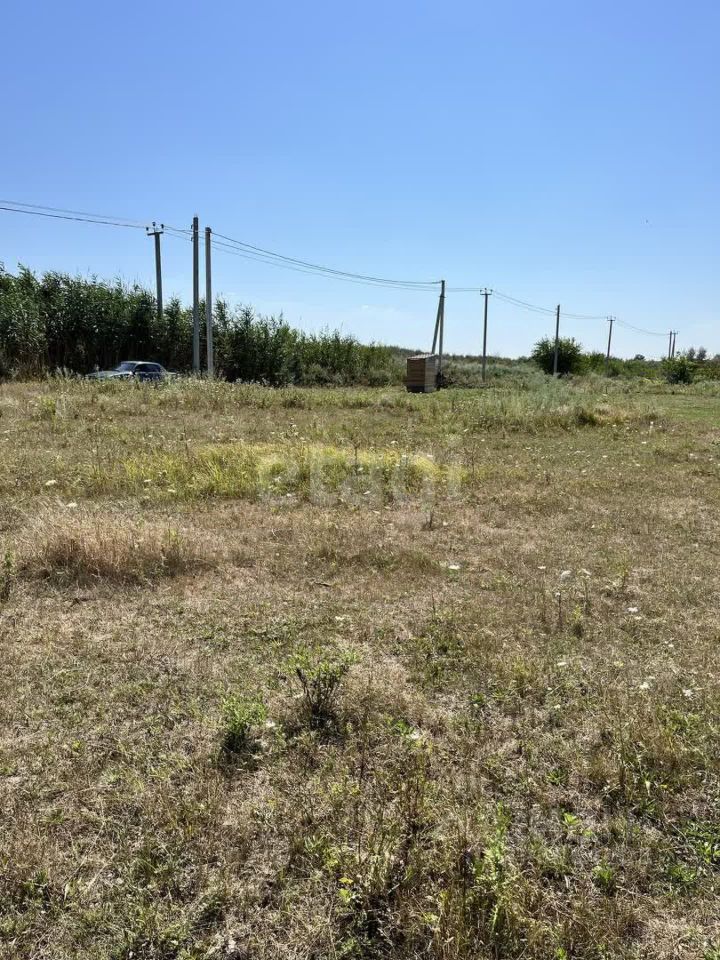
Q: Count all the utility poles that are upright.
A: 9